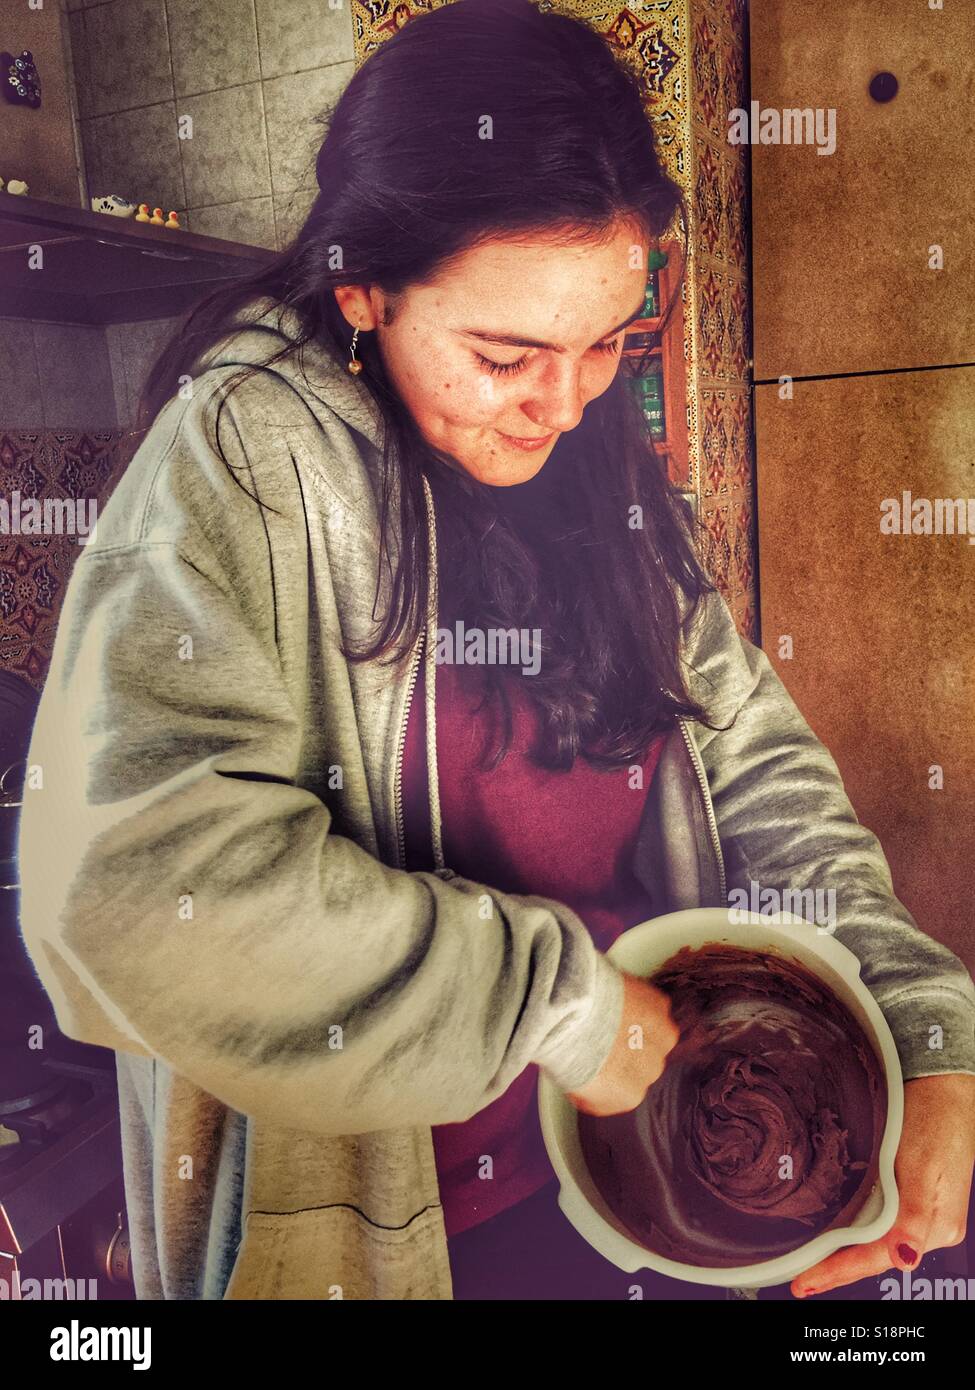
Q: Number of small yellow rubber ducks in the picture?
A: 3